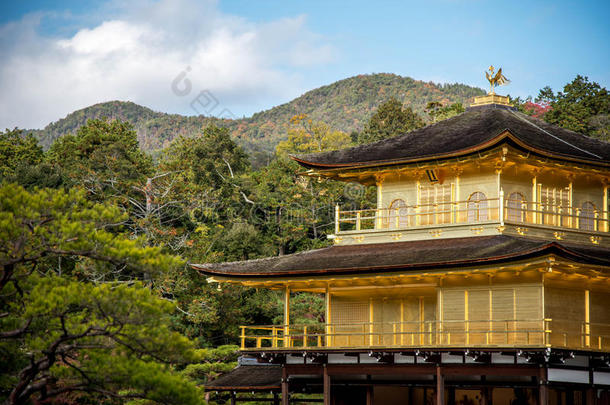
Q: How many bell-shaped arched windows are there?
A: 4